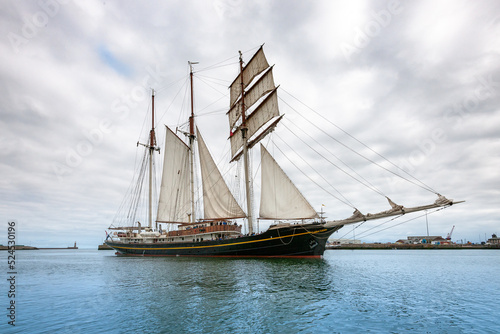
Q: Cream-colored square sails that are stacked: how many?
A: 3